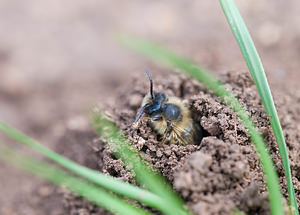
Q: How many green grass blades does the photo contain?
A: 5